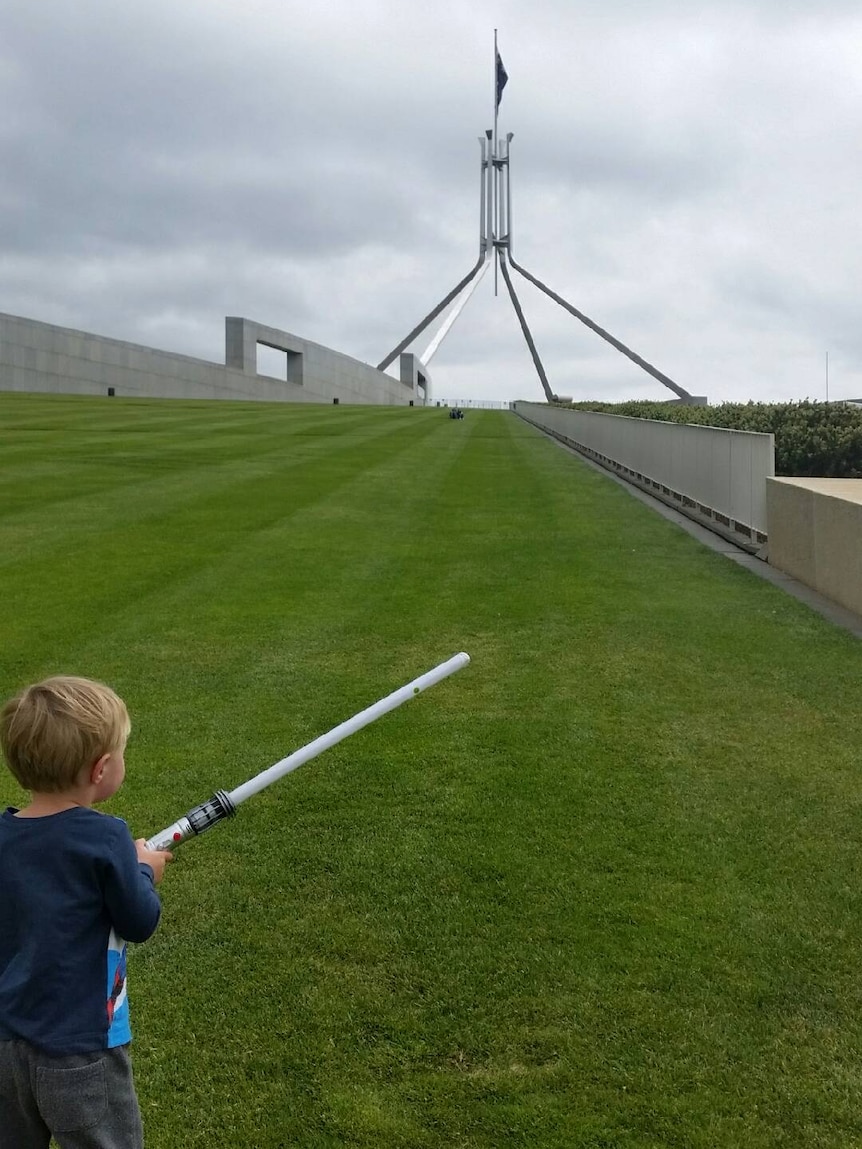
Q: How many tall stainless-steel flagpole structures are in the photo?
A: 1